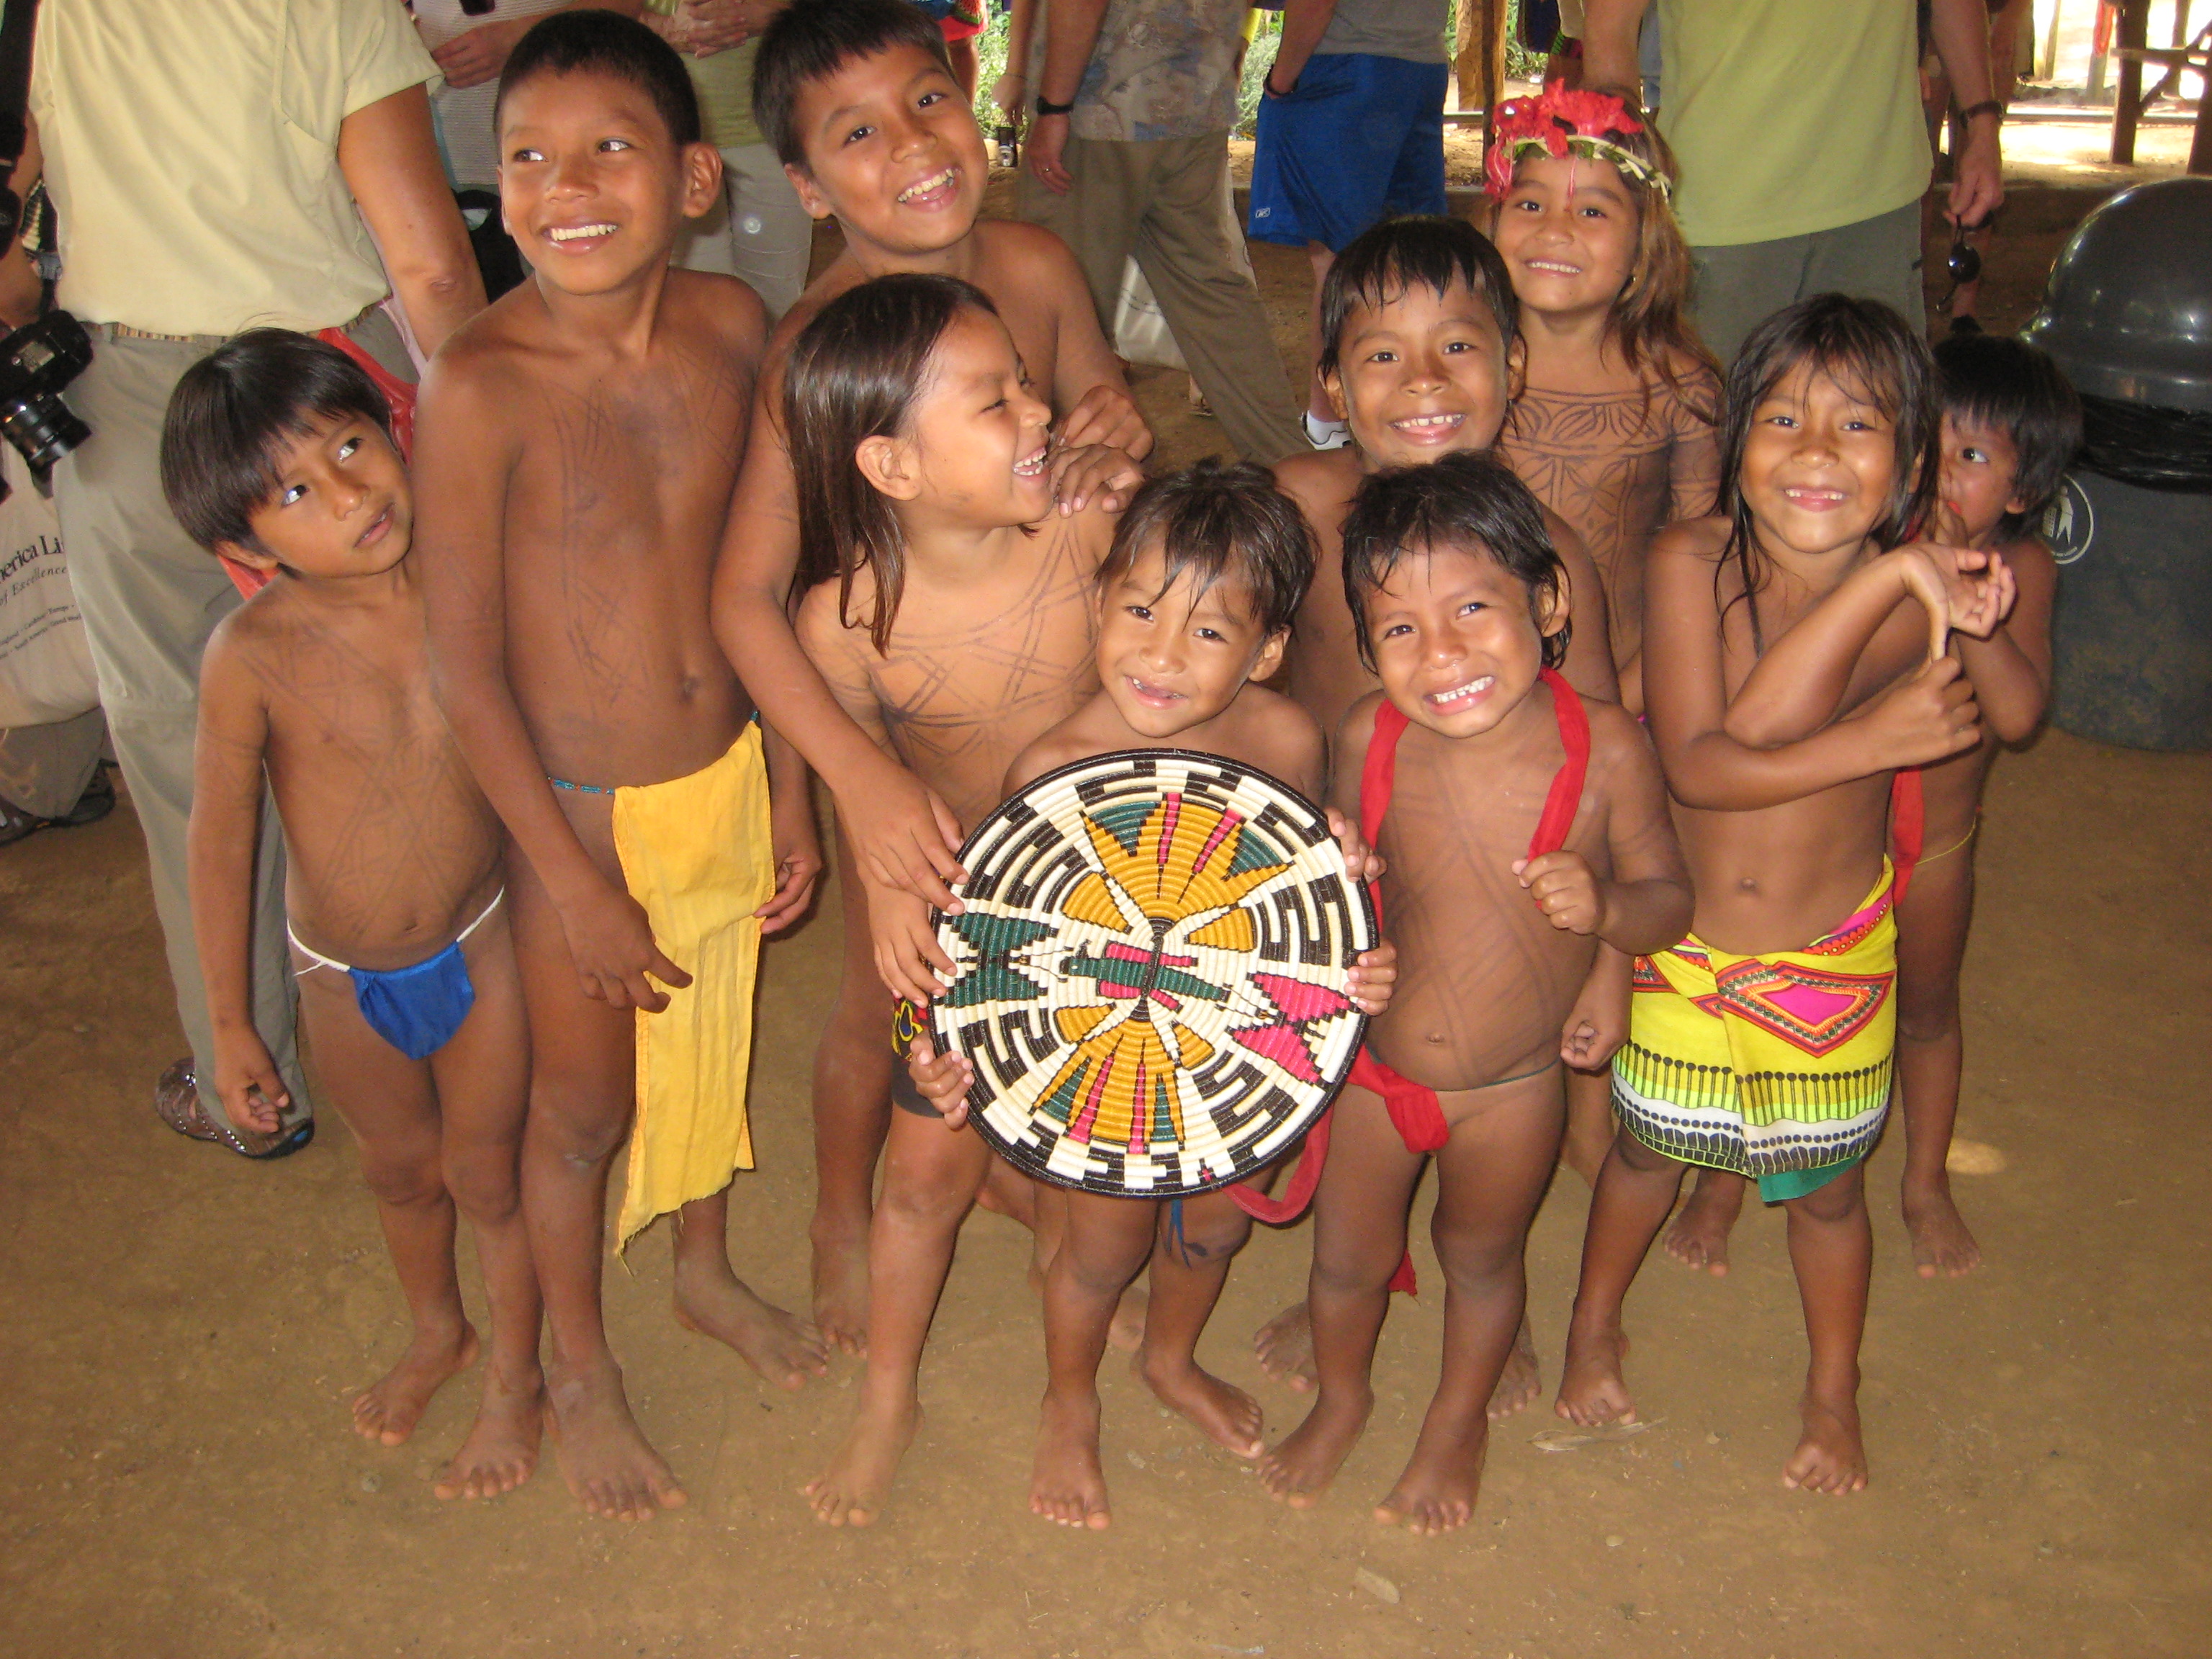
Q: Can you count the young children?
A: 10